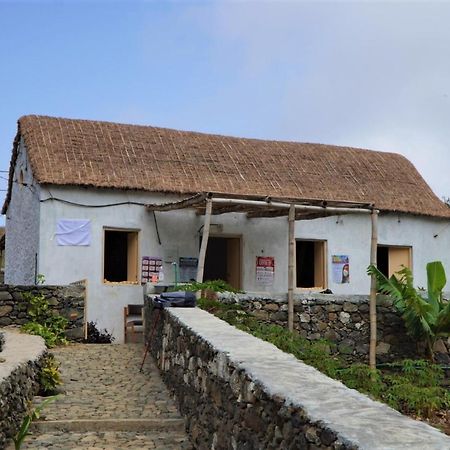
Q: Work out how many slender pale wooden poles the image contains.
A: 3